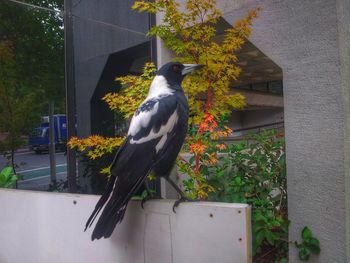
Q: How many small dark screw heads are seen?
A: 4